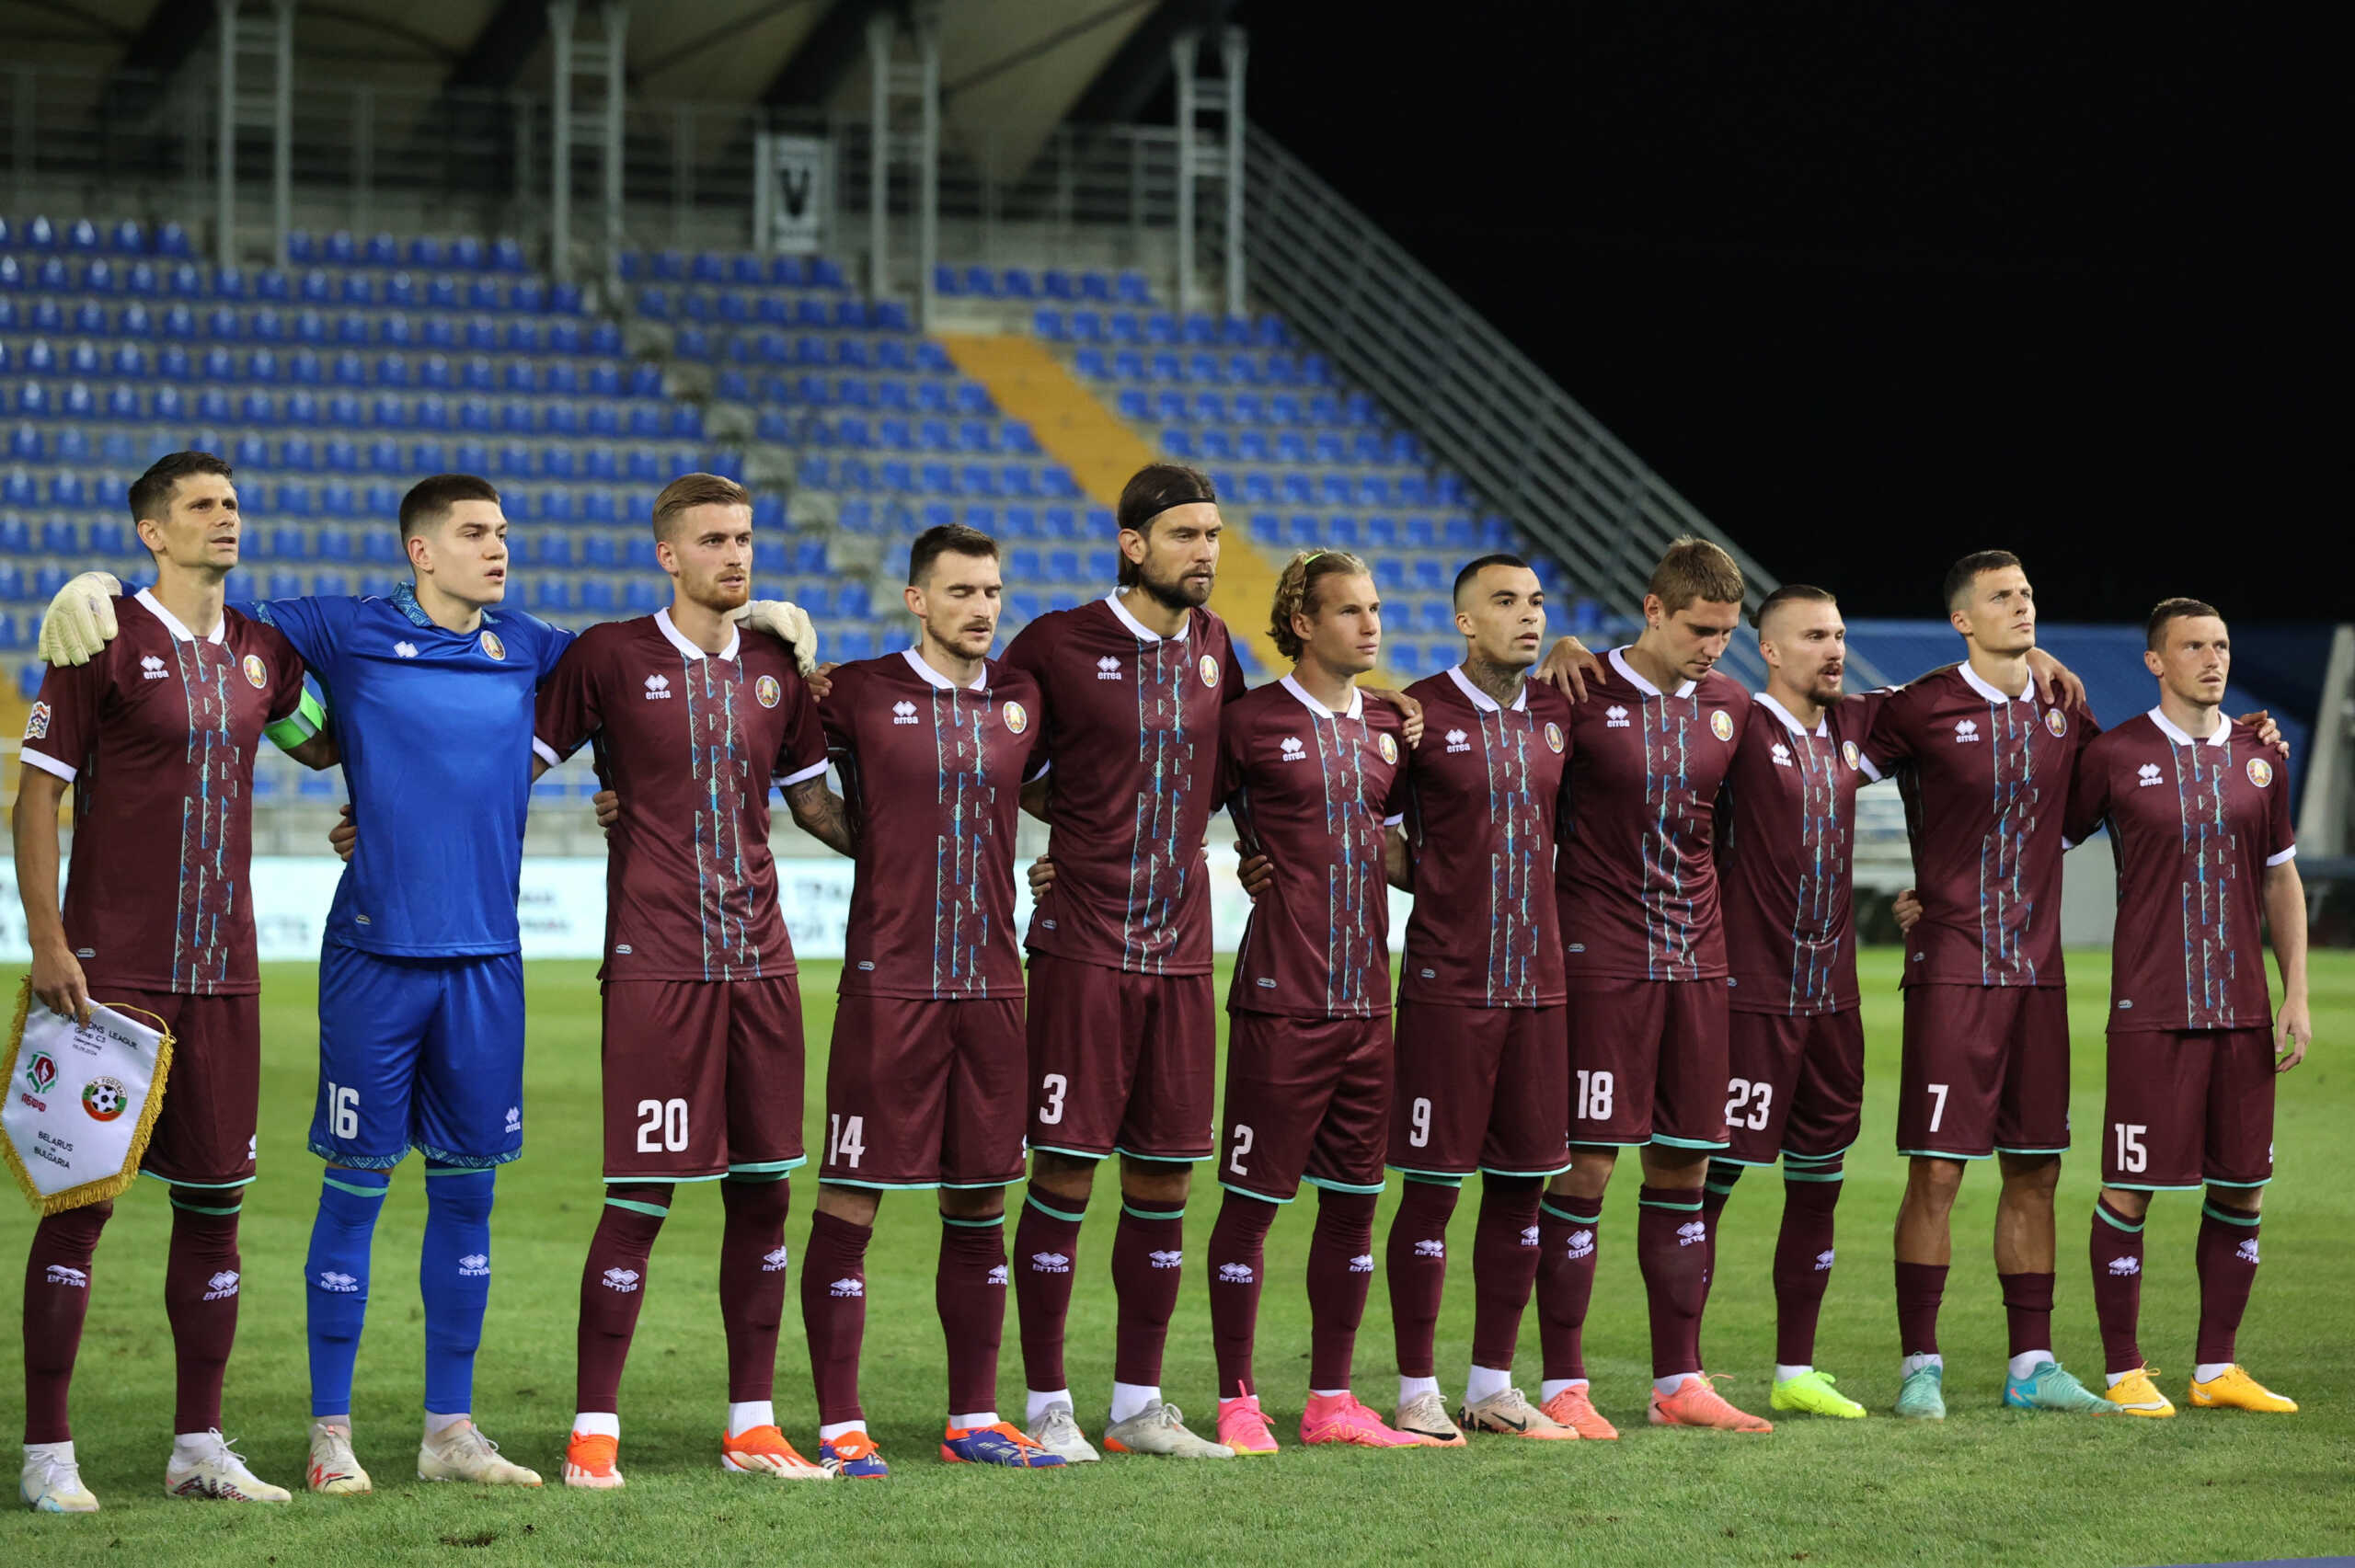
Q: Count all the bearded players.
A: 4